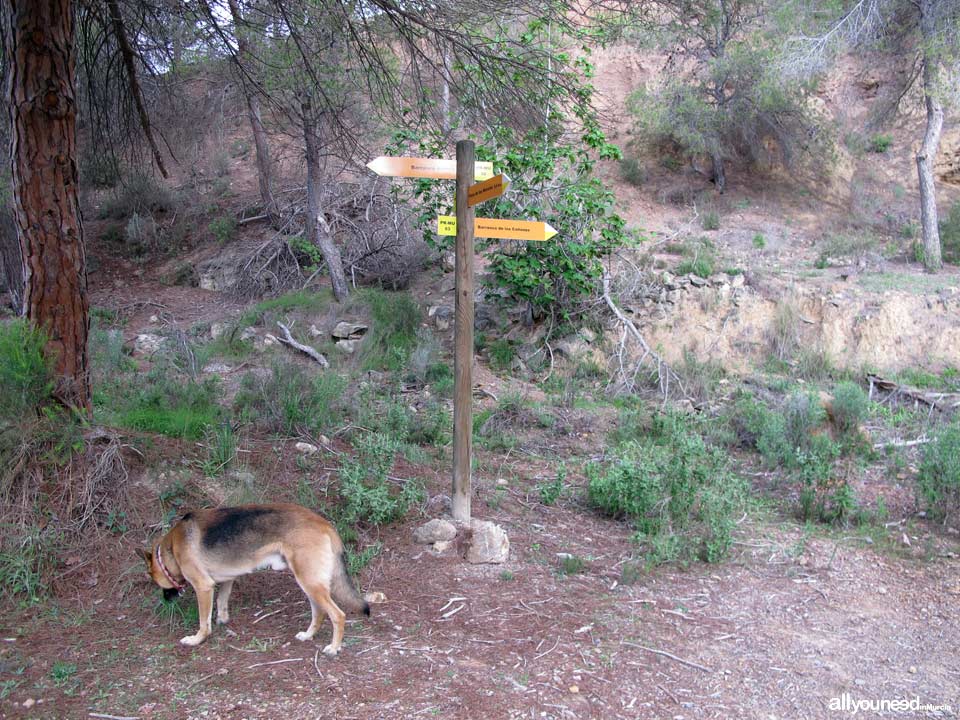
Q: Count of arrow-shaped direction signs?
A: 3